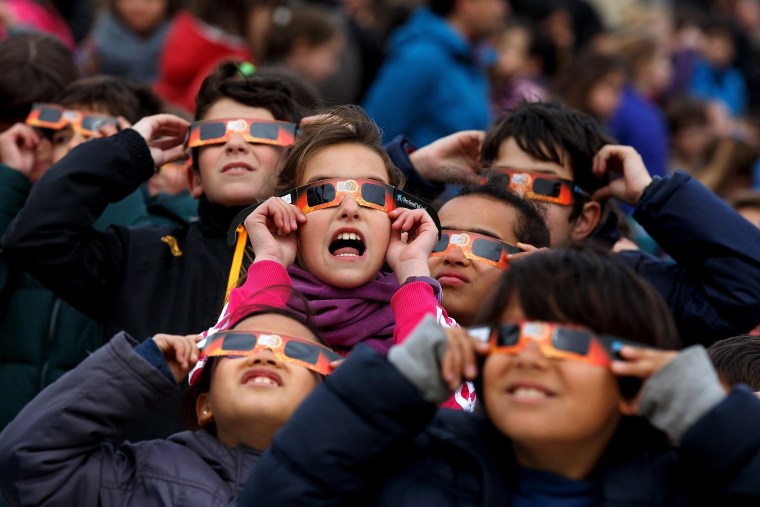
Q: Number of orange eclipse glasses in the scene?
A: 7